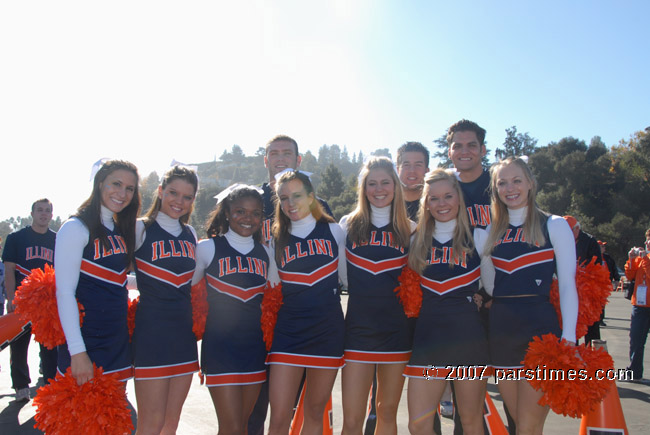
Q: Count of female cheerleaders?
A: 7